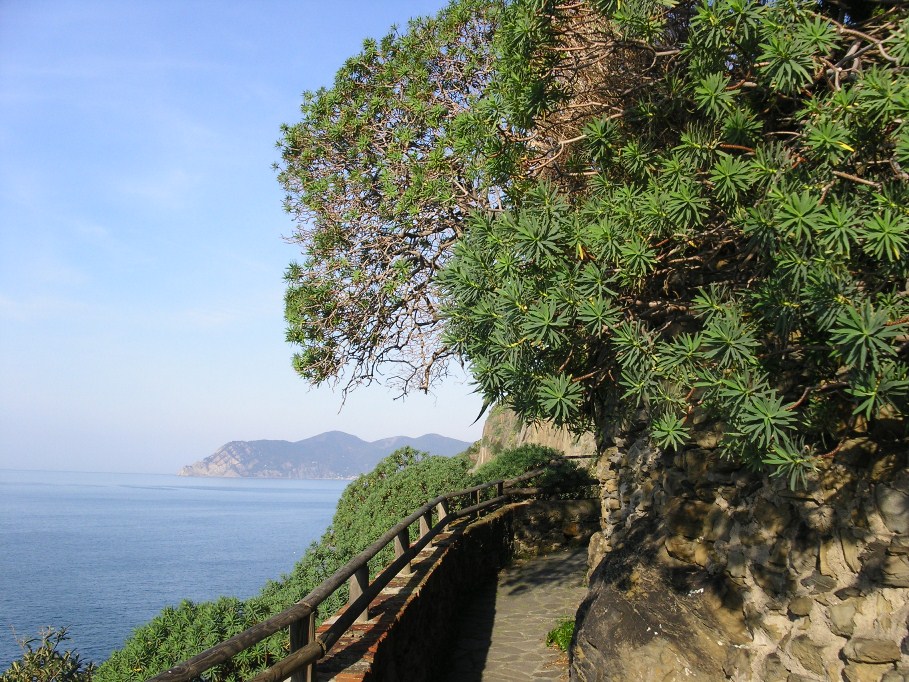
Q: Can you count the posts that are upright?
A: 7